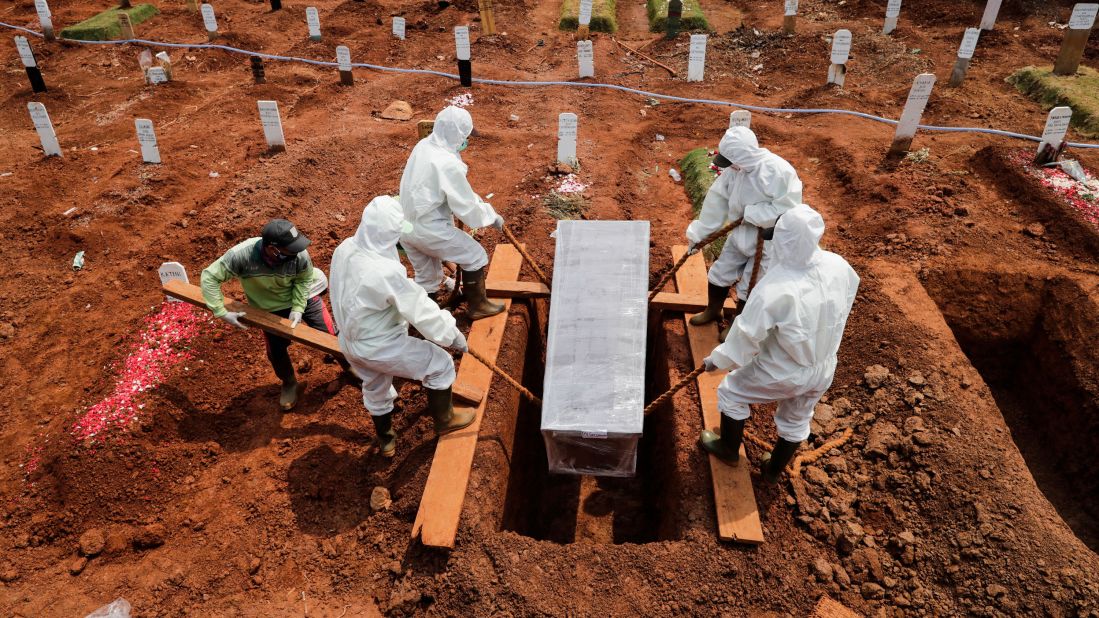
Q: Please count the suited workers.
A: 4